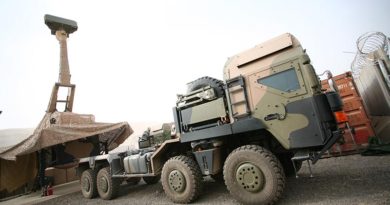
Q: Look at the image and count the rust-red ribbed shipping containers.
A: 1